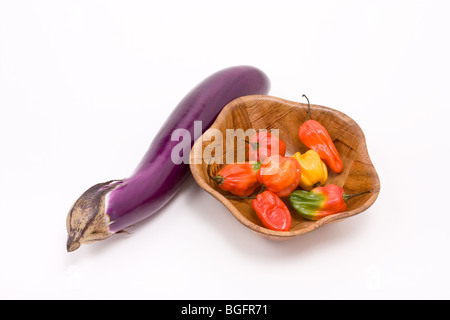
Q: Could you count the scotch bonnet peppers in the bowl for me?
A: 7